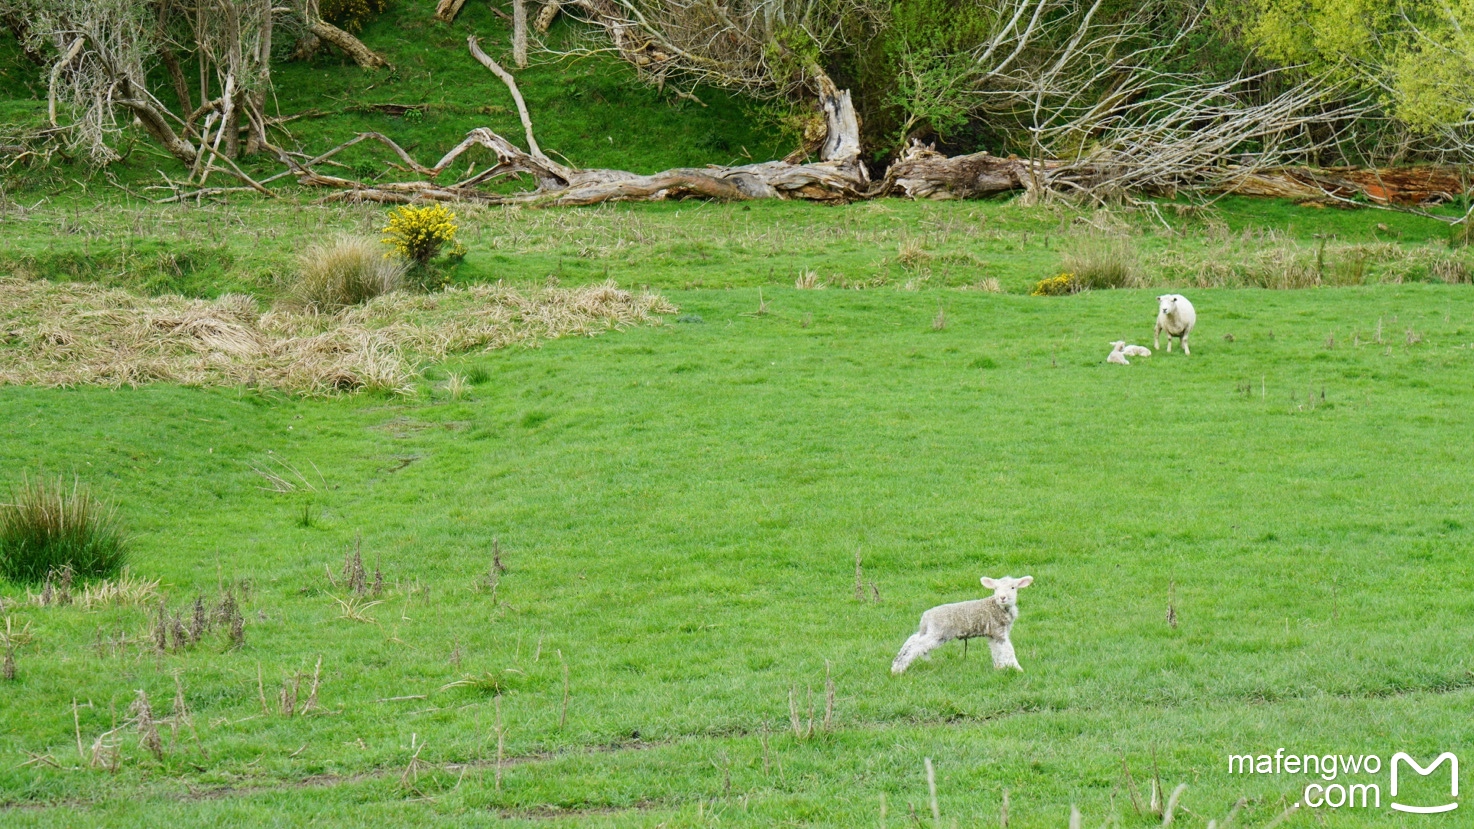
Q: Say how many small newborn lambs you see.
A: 3